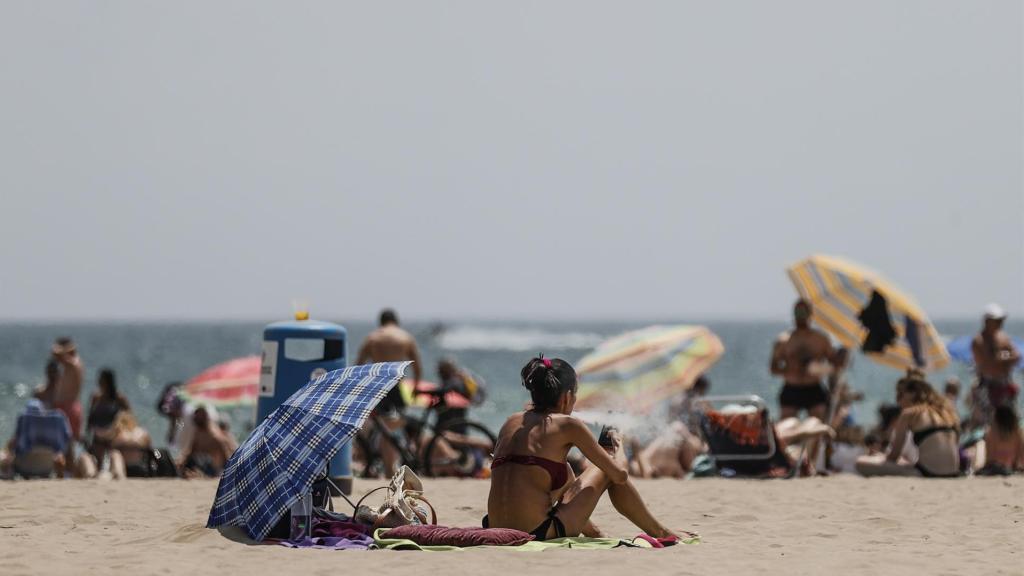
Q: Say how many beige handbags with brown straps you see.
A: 1